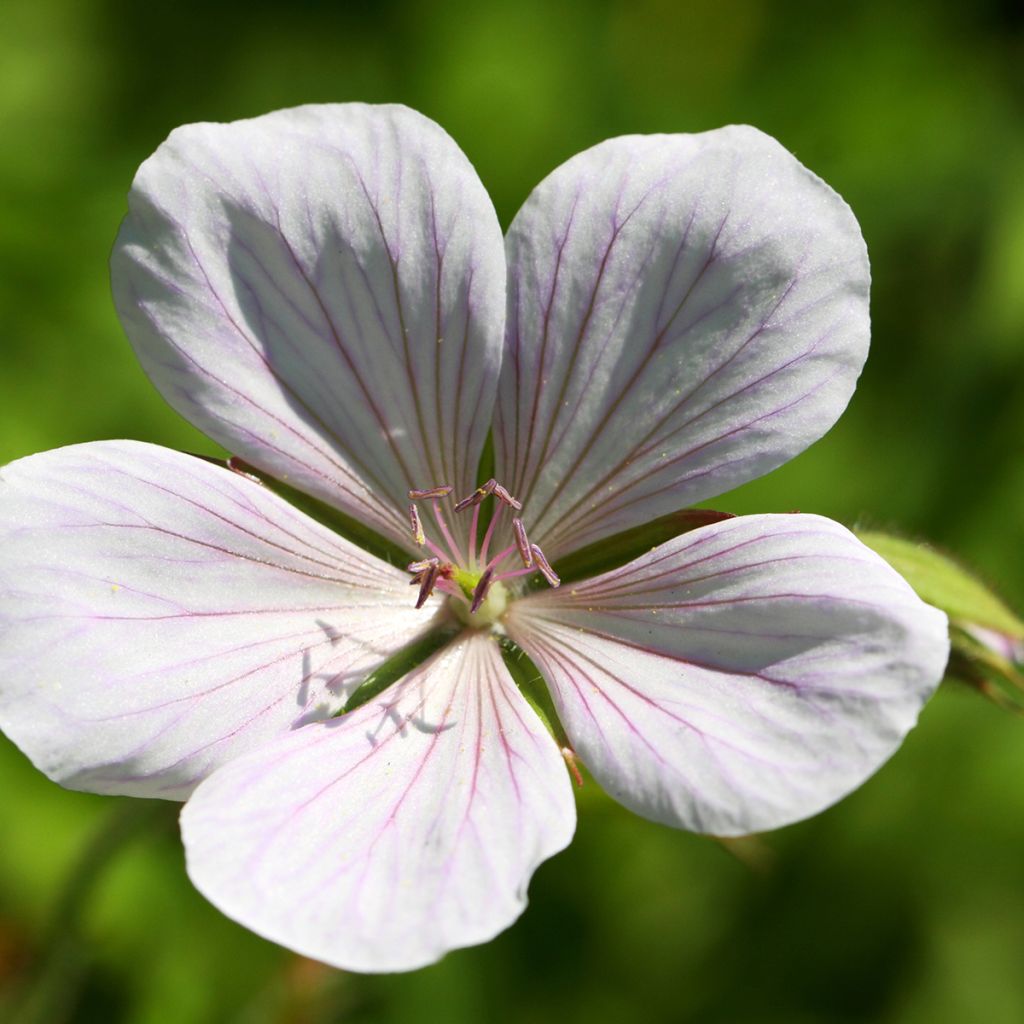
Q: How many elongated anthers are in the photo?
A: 10